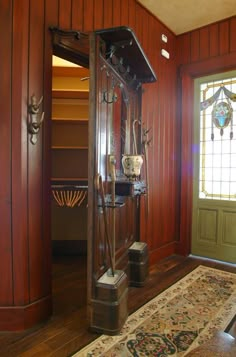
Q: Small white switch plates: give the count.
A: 2